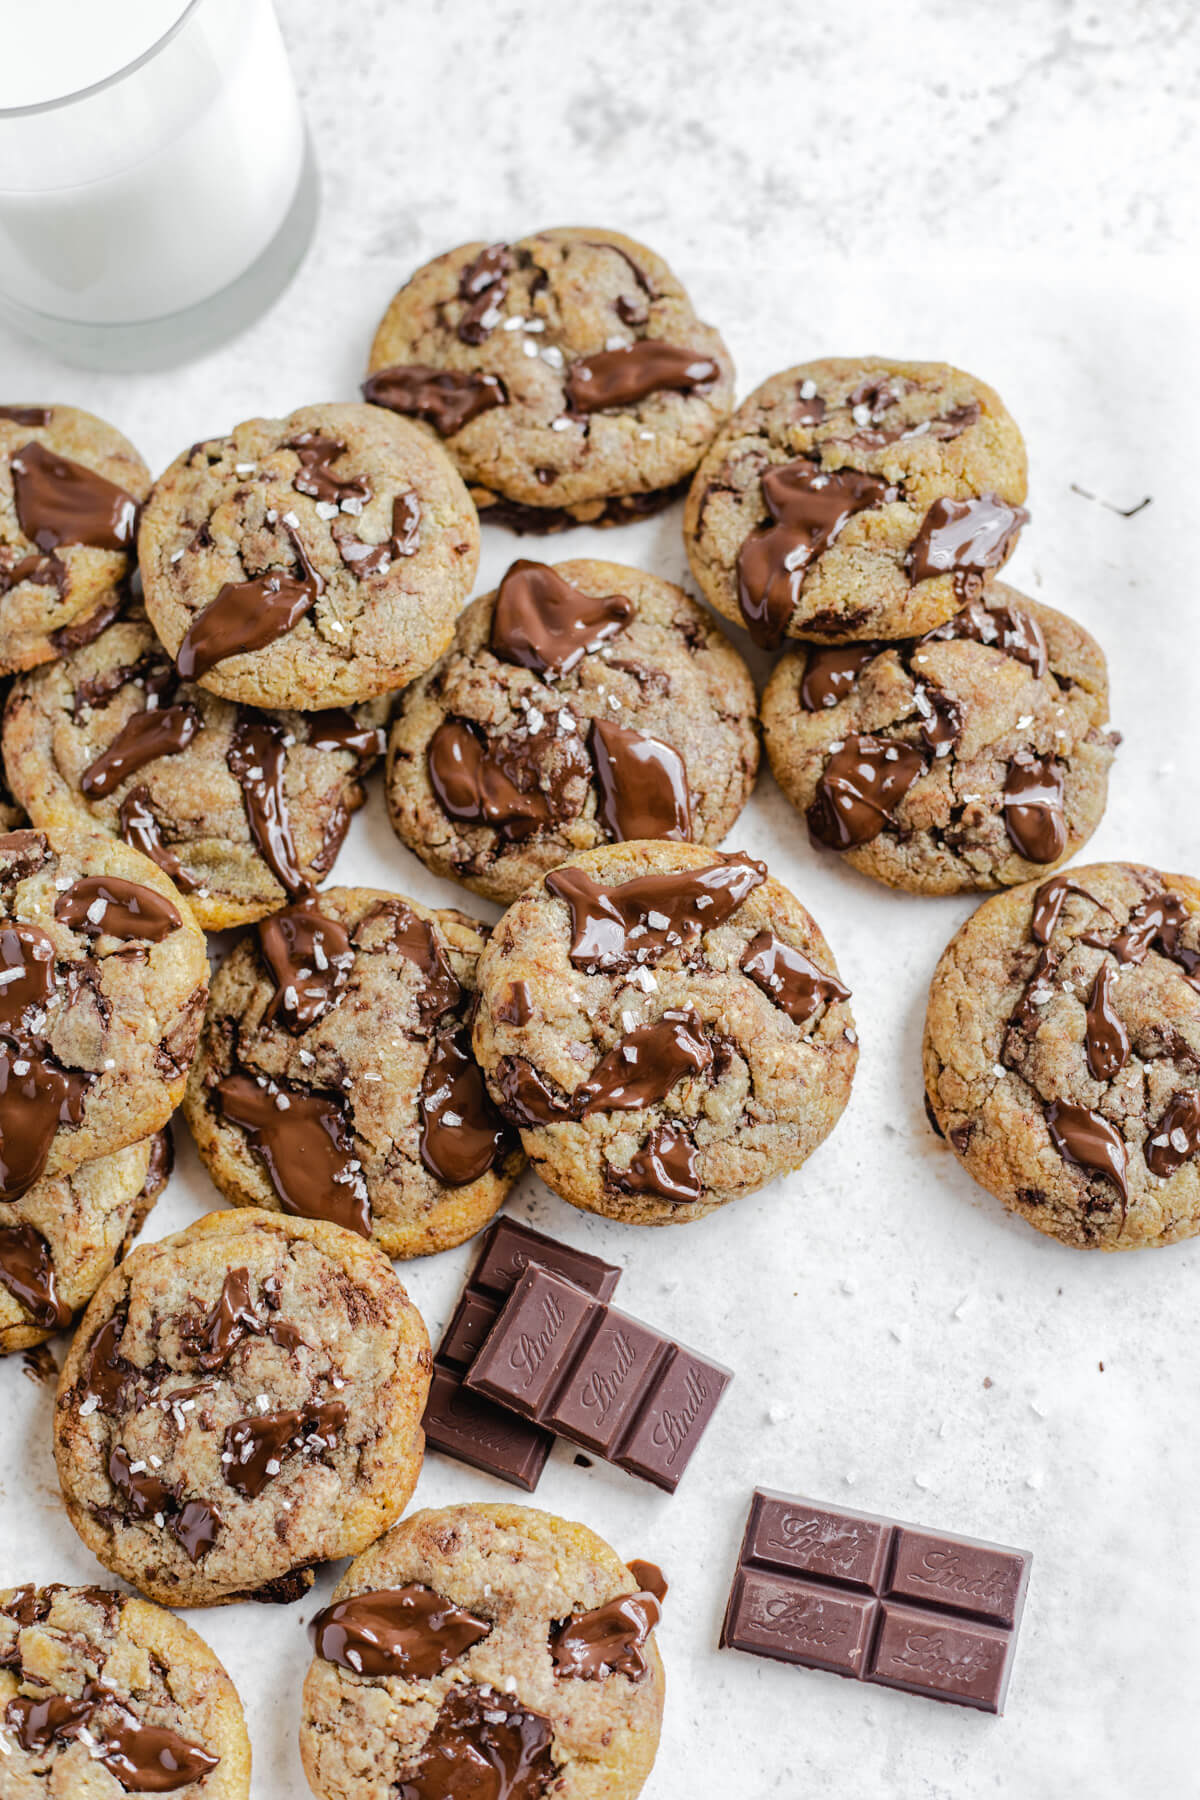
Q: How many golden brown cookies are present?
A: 15